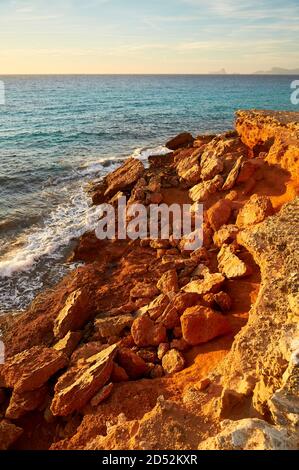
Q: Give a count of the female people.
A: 0